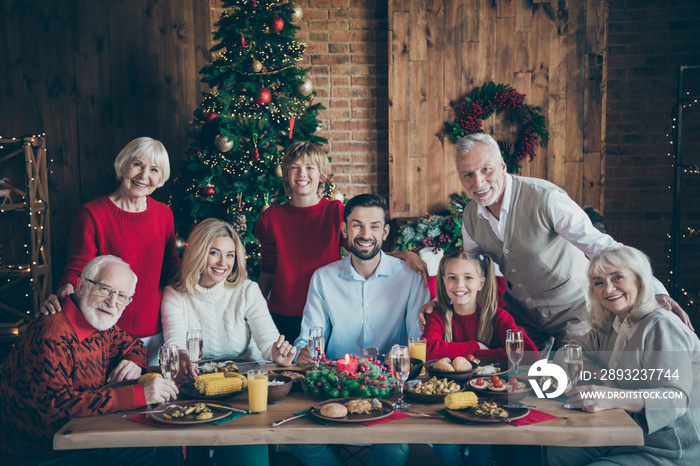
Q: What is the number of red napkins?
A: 3